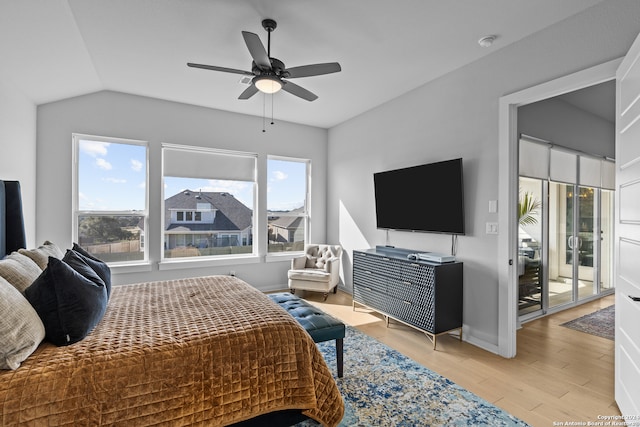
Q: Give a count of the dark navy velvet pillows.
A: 2